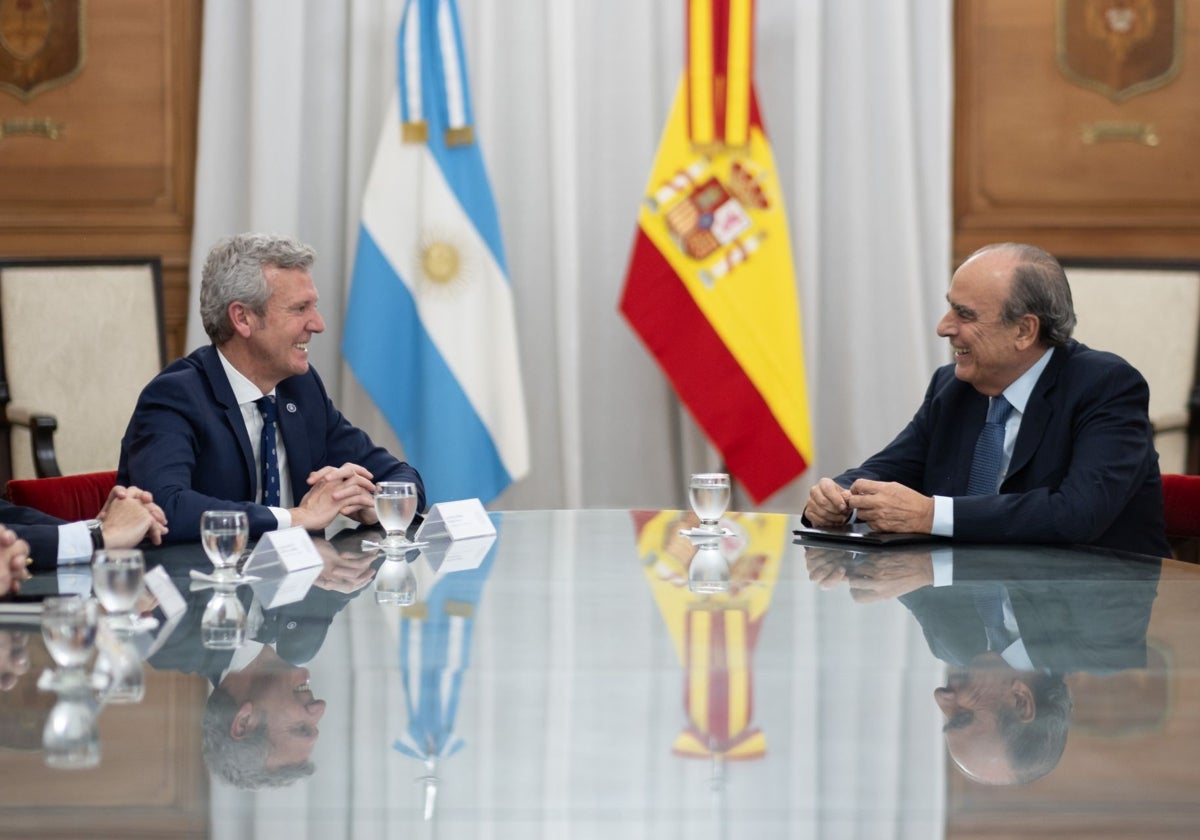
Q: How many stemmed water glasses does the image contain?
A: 5